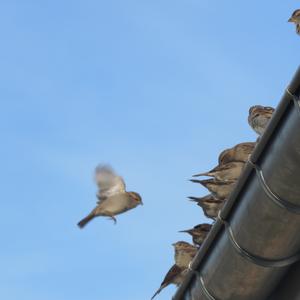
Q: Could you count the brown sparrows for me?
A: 10